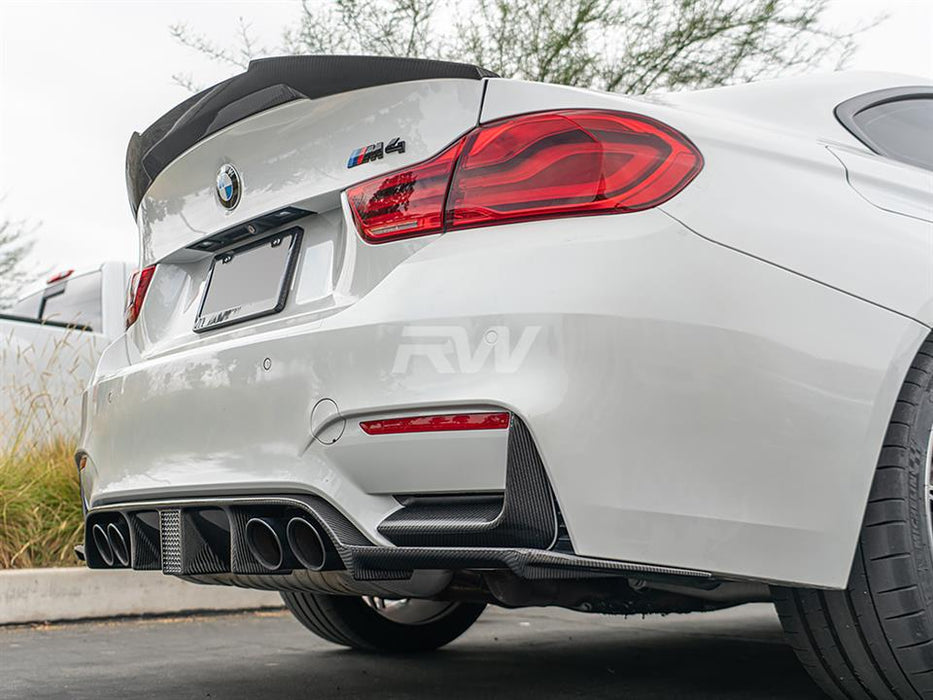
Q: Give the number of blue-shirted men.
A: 0